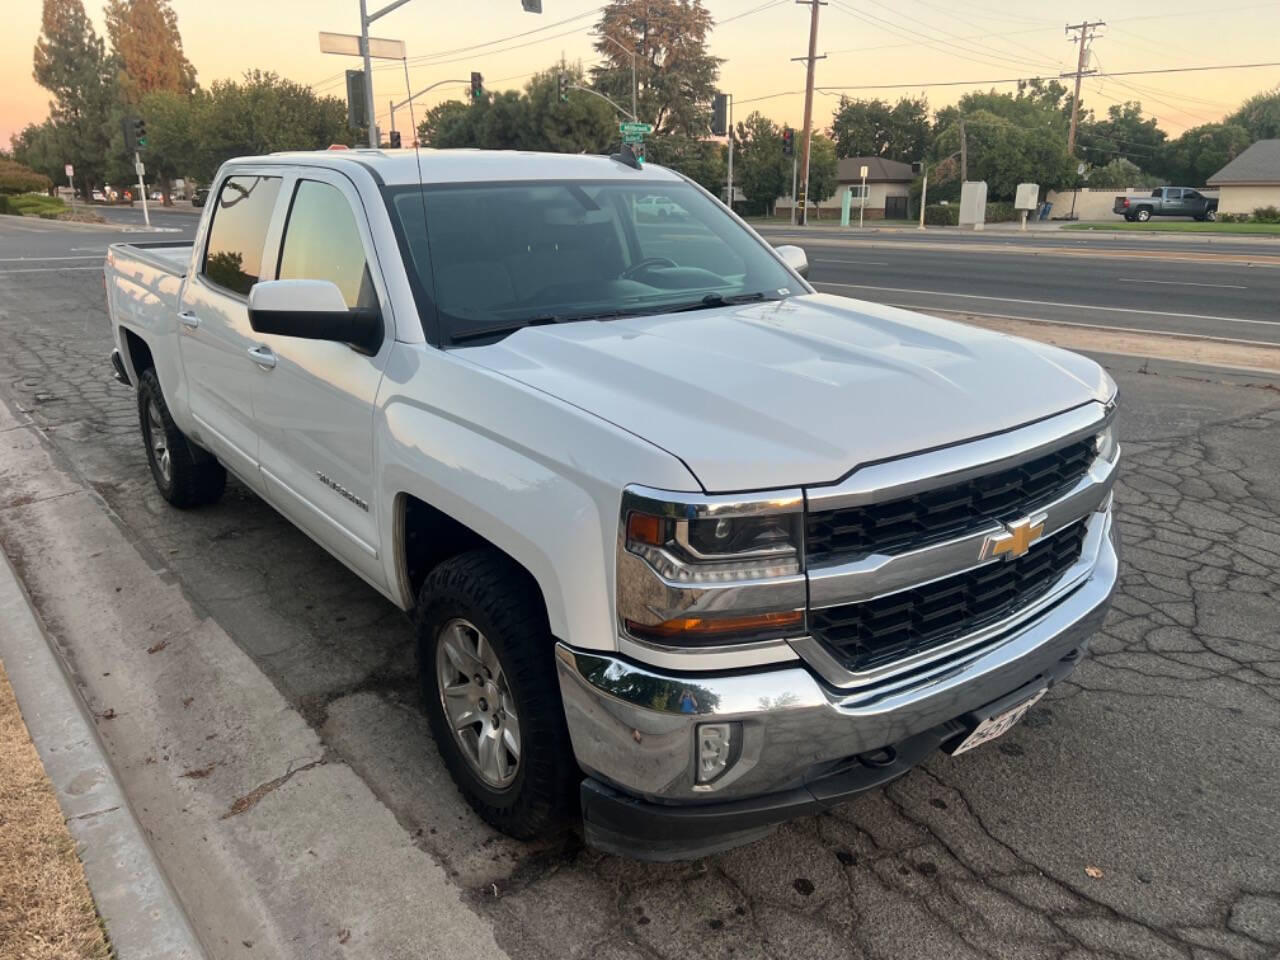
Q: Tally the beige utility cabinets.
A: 2